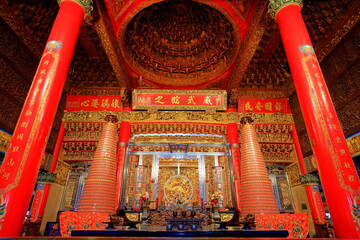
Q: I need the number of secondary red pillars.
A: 4